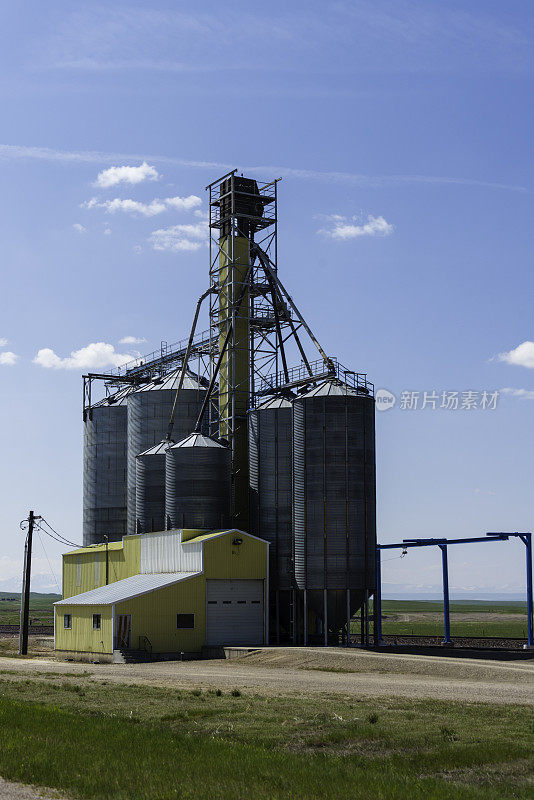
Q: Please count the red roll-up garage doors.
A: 0